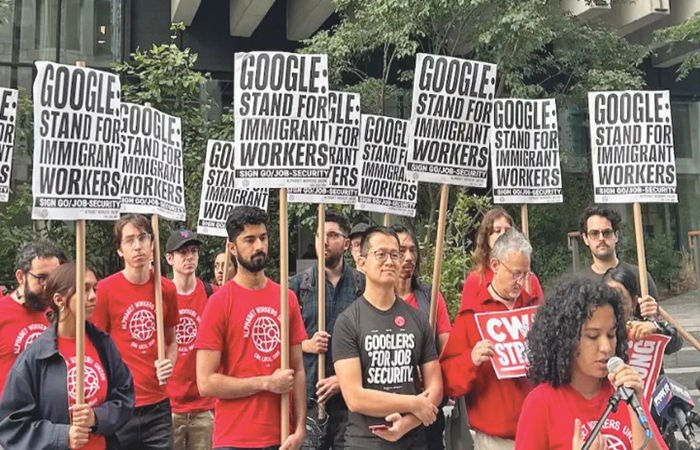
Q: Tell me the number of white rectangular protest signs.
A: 10